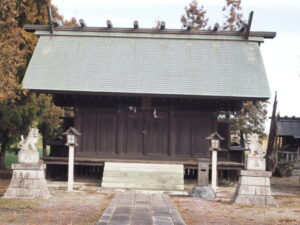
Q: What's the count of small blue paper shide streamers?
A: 0